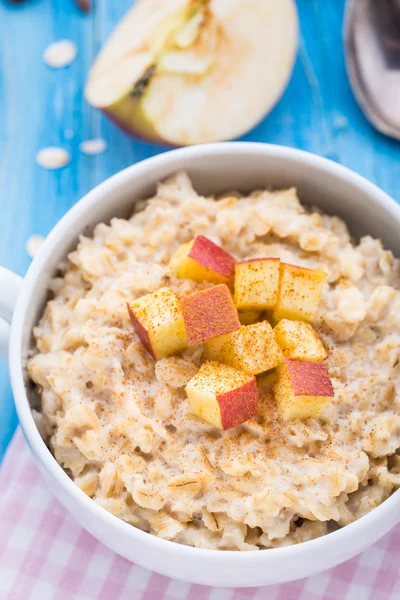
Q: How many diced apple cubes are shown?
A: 9